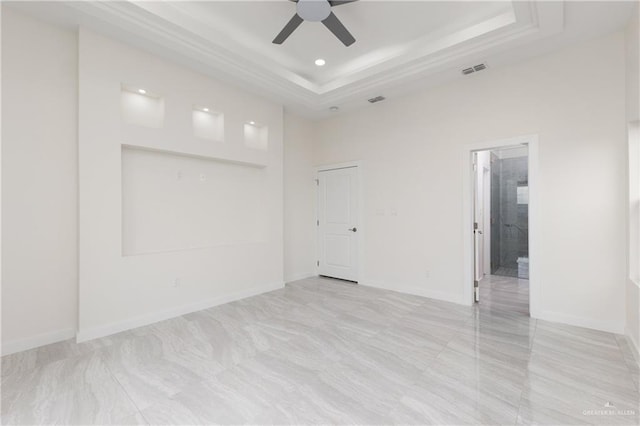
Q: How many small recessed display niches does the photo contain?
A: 3